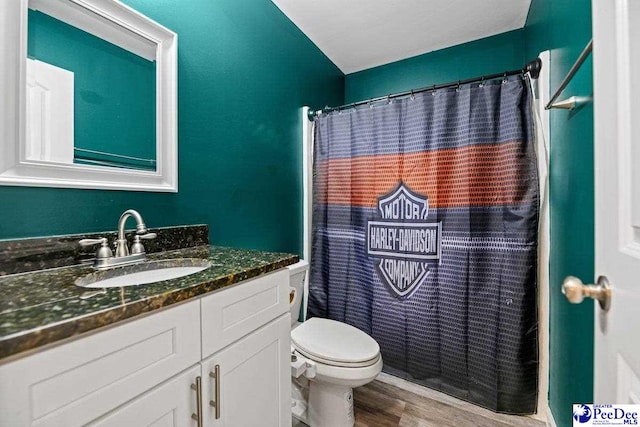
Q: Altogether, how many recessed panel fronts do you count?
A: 4